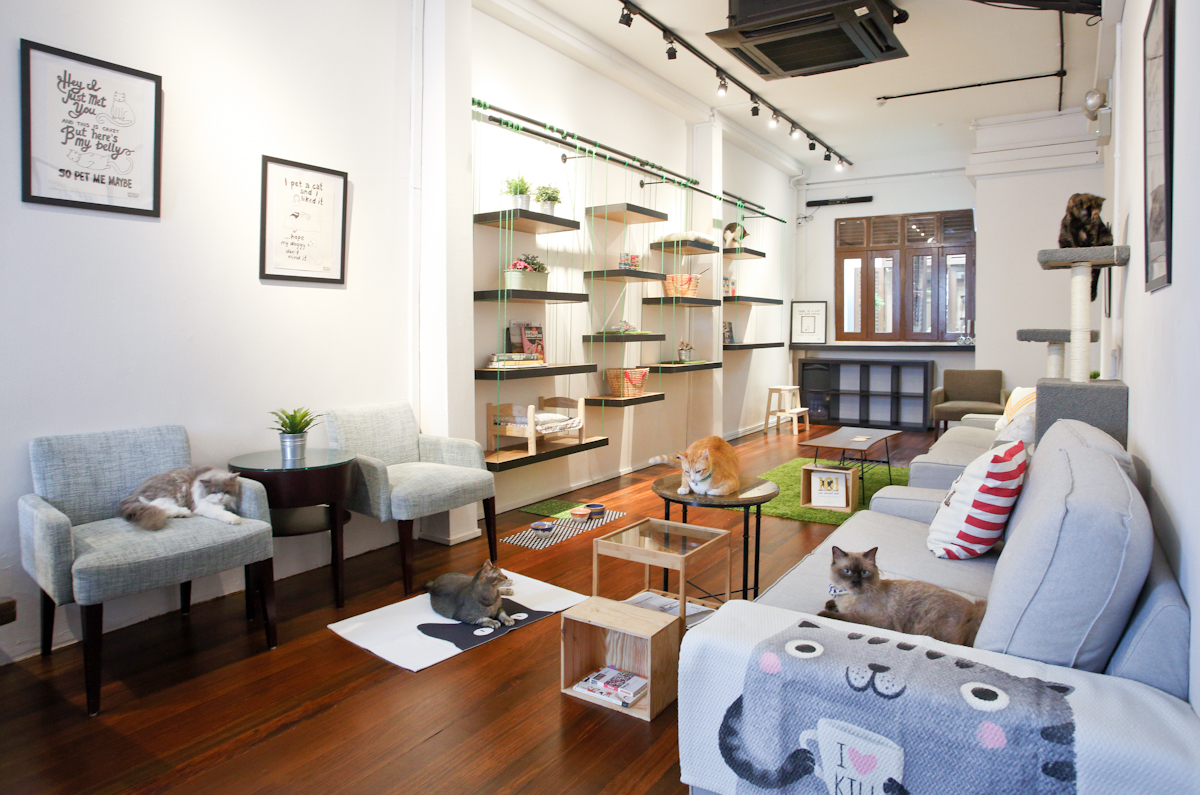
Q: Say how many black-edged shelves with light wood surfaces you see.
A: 14